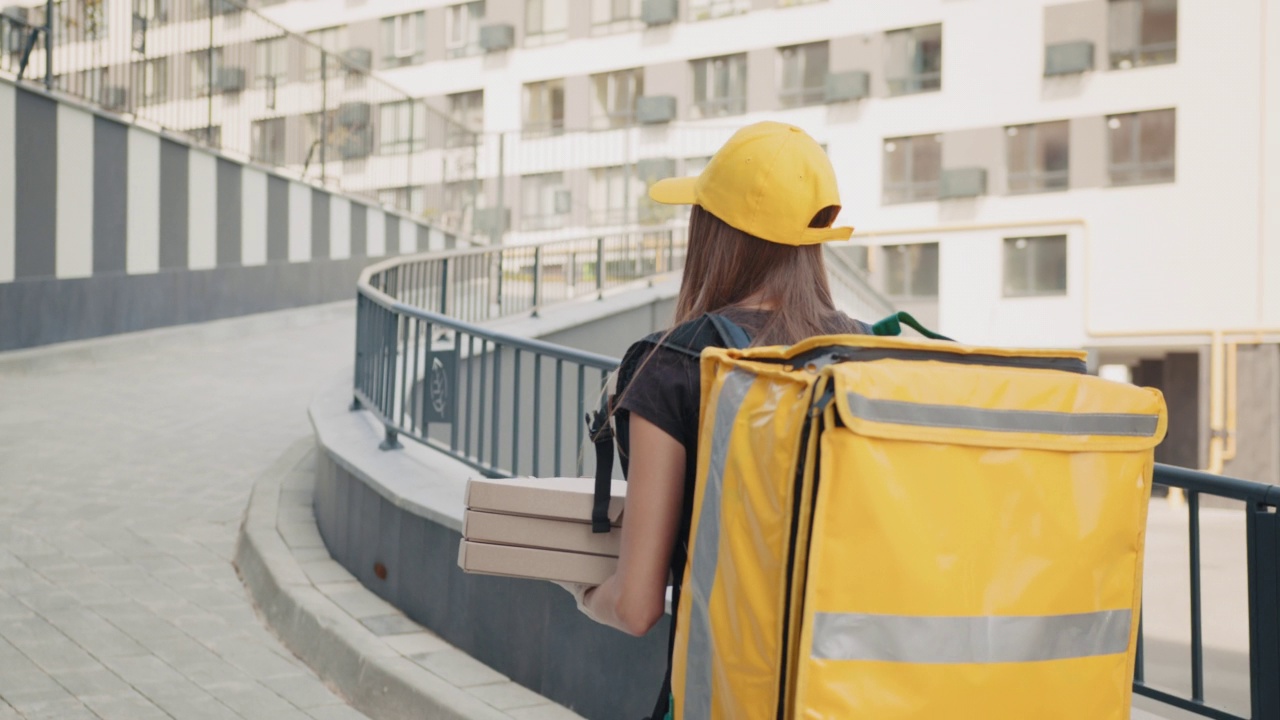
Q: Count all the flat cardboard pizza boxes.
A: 3